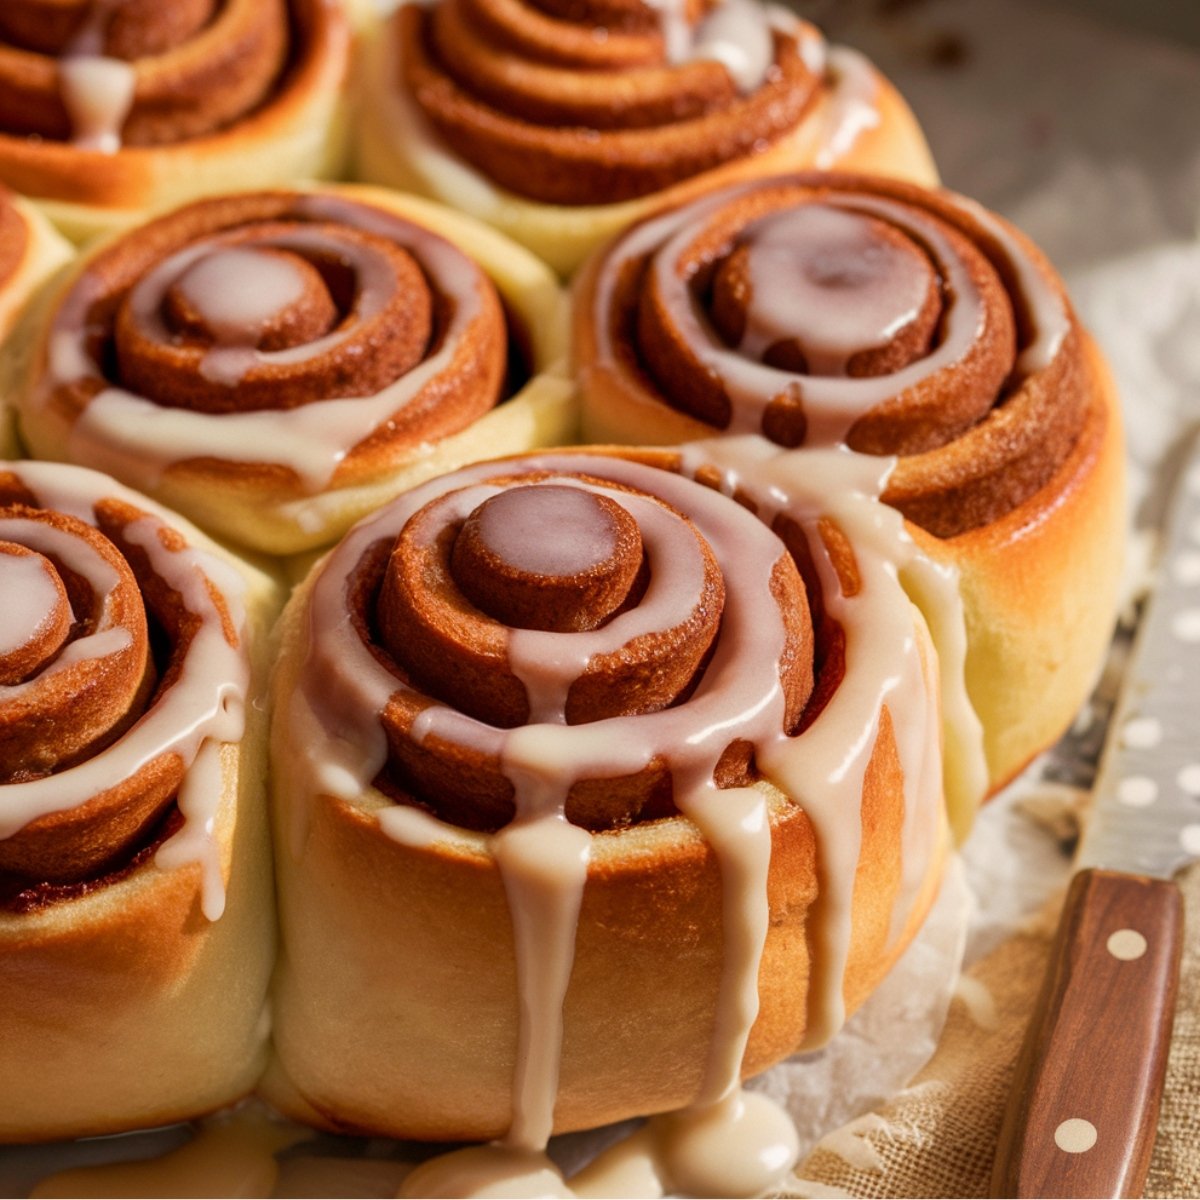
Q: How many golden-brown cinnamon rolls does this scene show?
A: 7